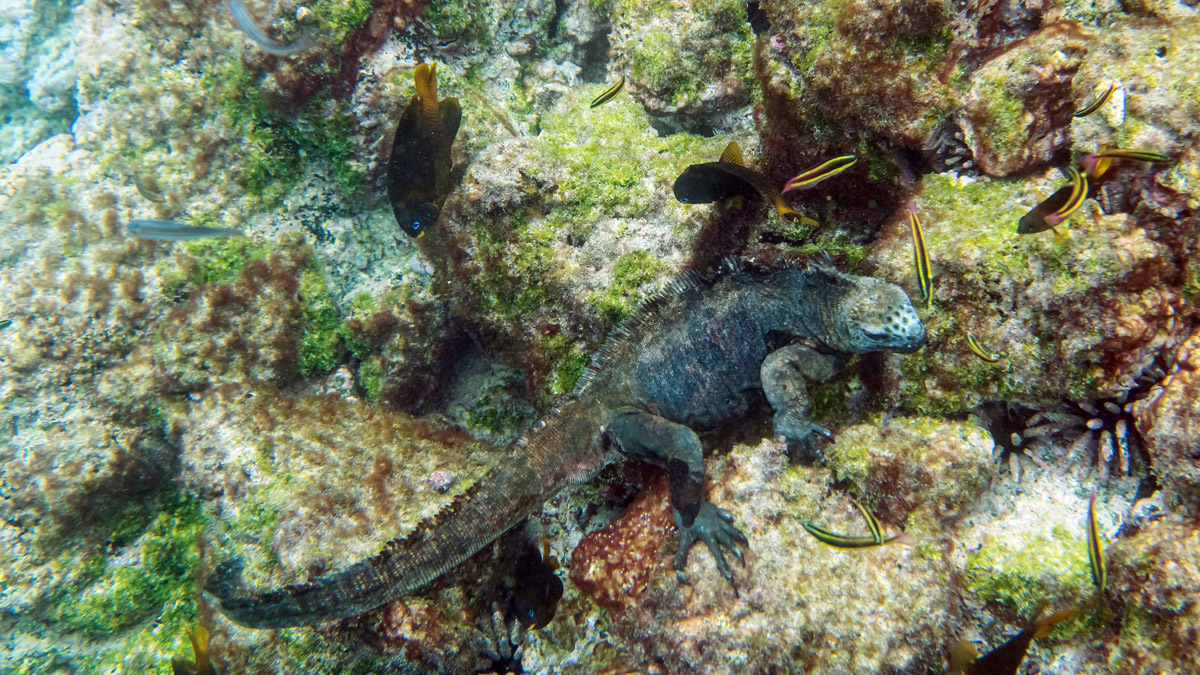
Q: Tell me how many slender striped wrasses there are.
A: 10